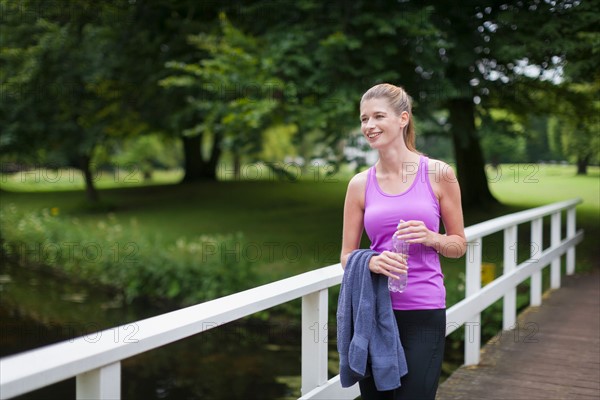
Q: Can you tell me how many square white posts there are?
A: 7